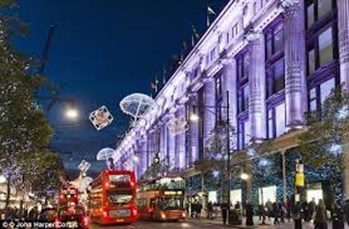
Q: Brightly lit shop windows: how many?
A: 4